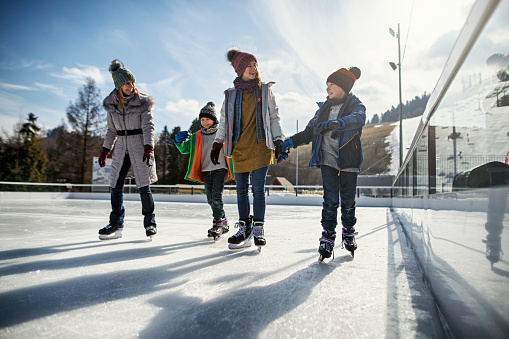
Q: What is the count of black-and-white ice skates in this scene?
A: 4